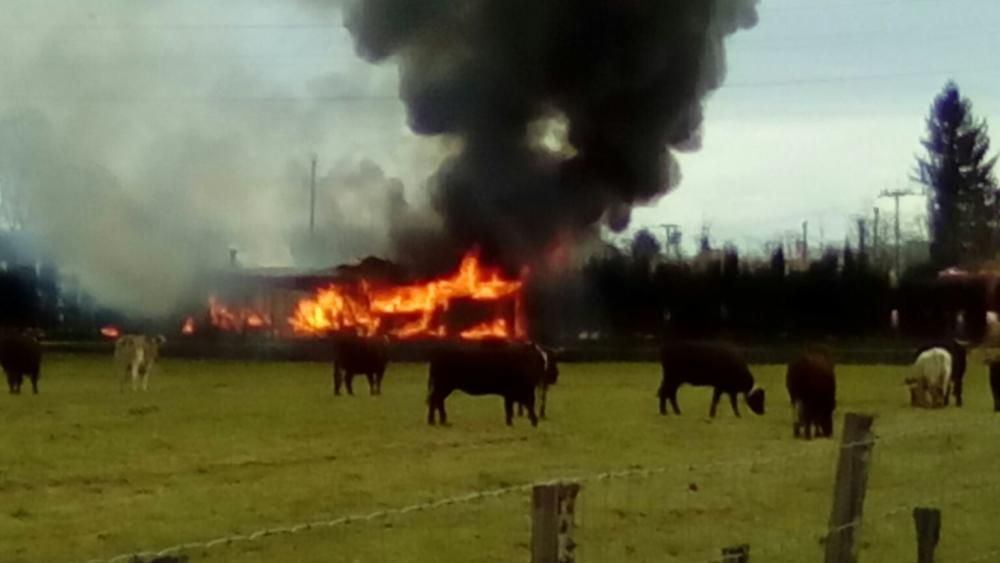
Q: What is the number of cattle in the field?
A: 10